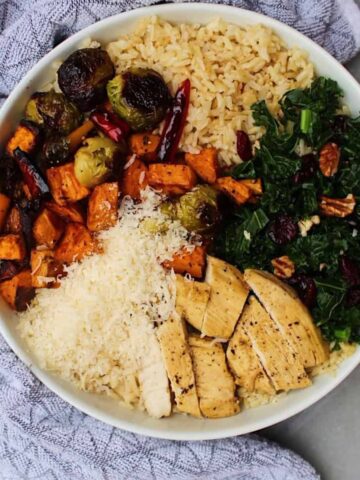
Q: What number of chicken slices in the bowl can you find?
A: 8